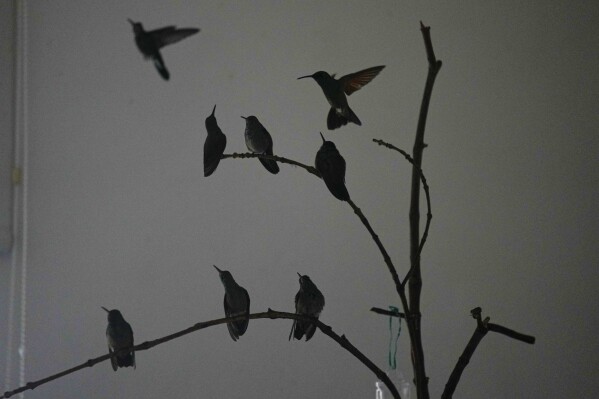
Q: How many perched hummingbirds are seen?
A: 6